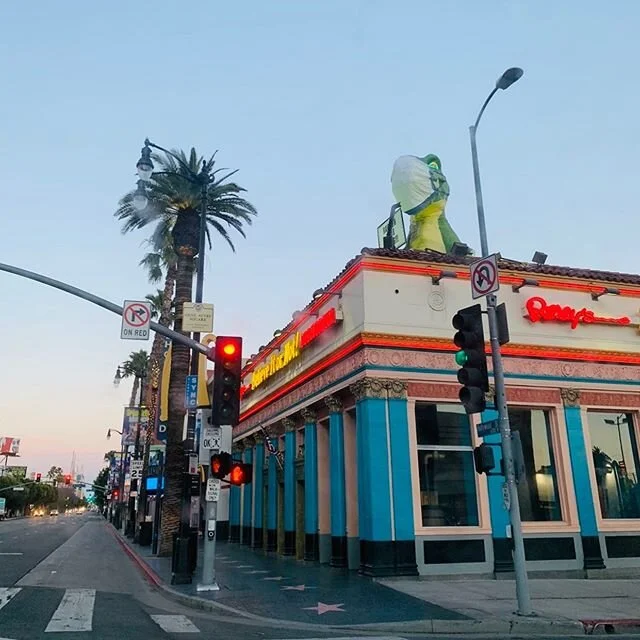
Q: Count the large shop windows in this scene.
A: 3